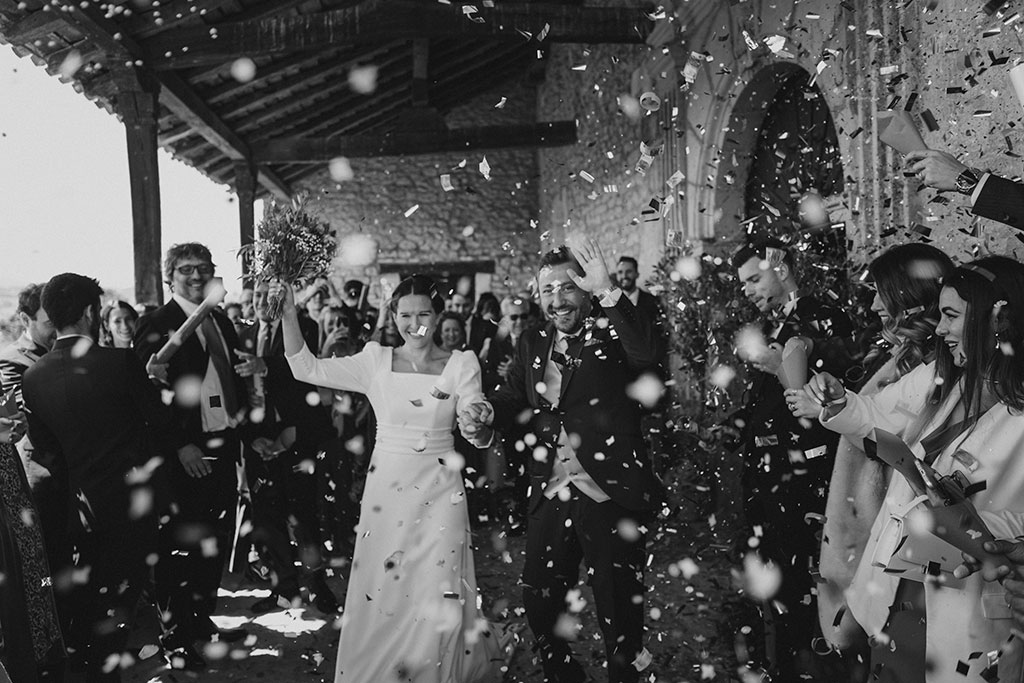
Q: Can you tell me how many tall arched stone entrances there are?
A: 1